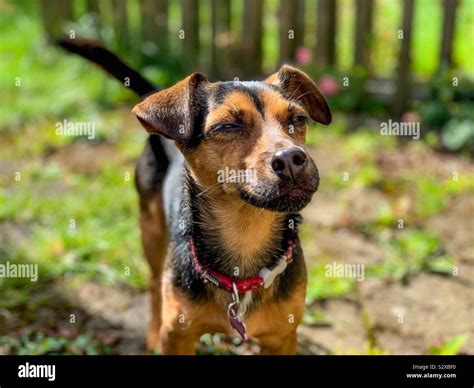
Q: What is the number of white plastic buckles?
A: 1